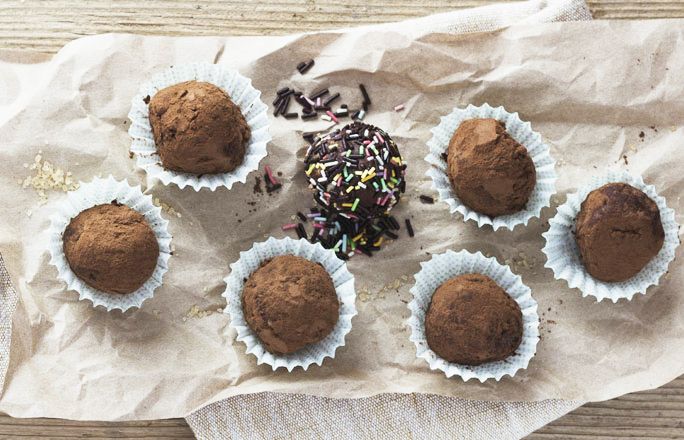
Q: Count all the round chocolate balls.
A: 7